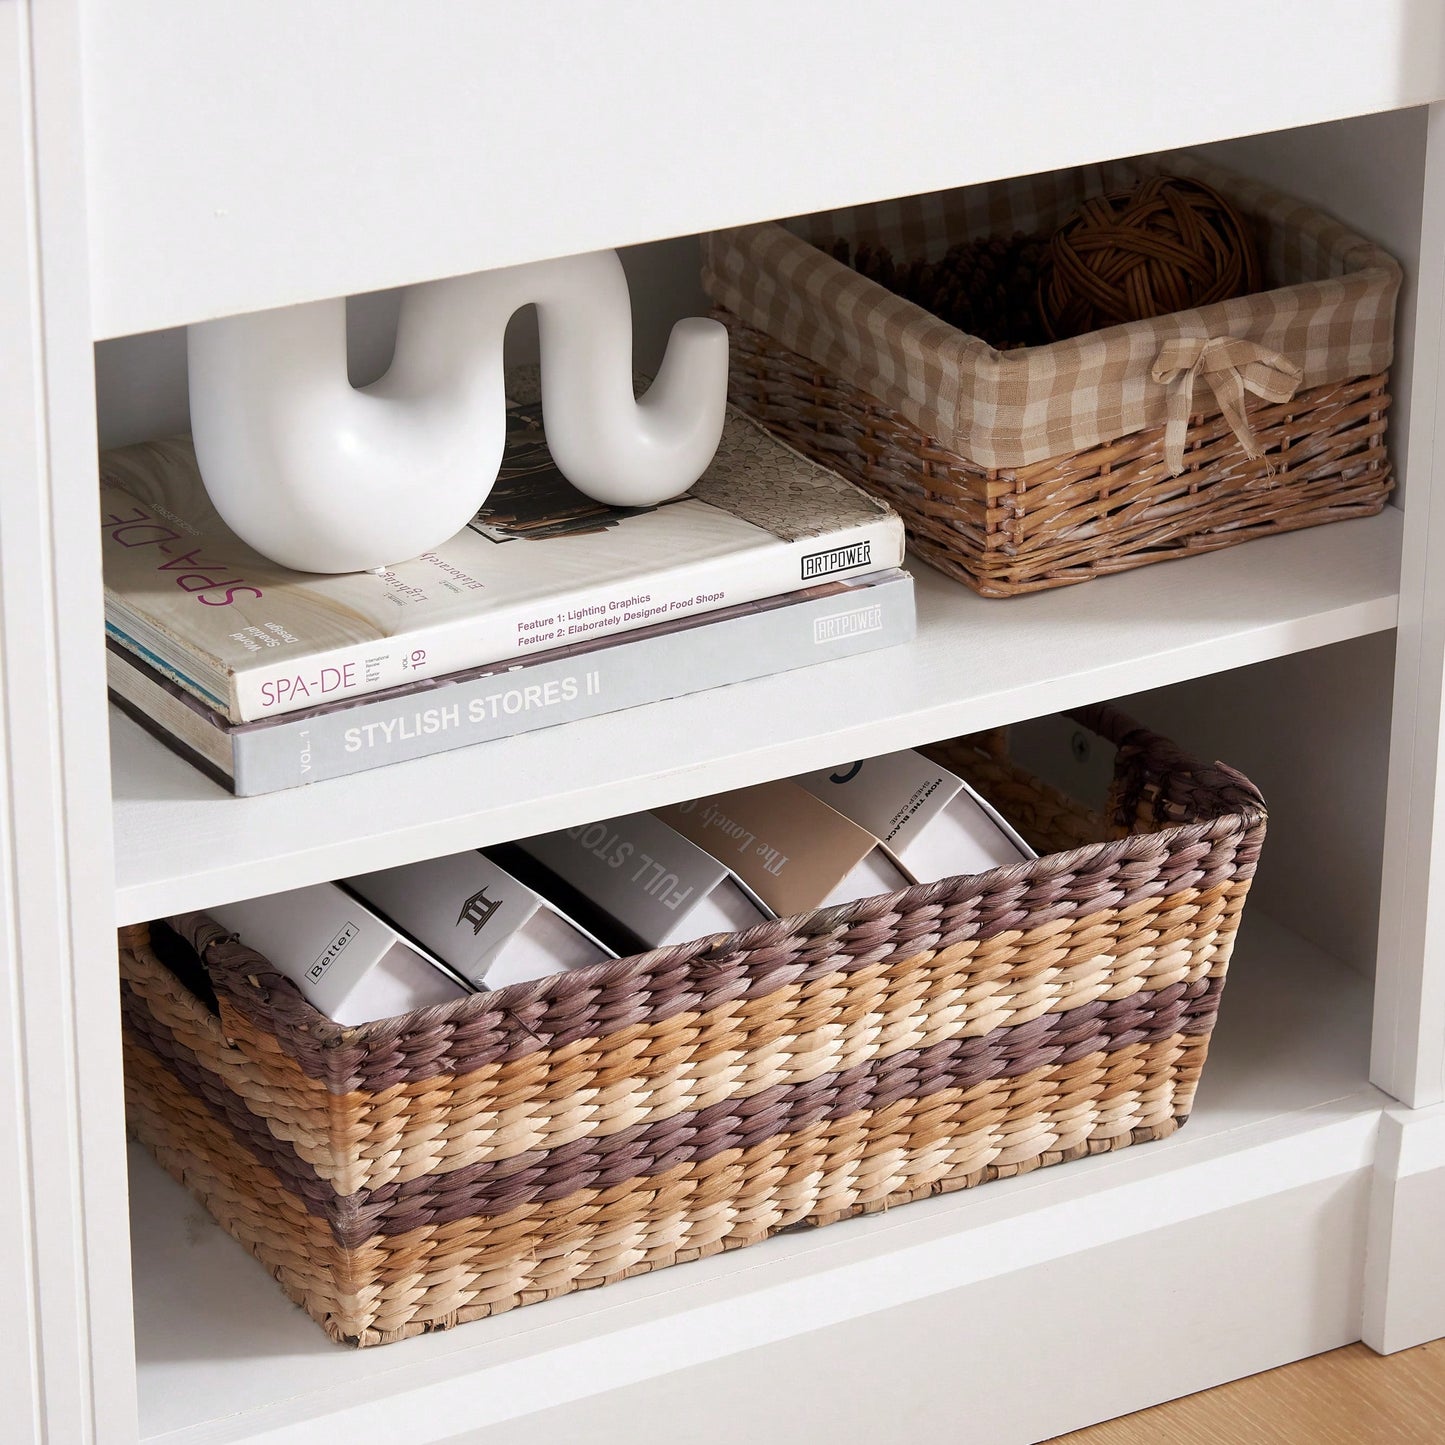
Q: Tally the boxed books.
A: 5